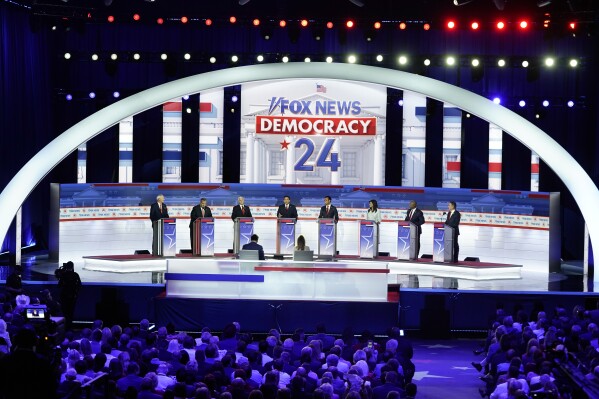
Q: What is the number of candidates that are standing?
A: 8